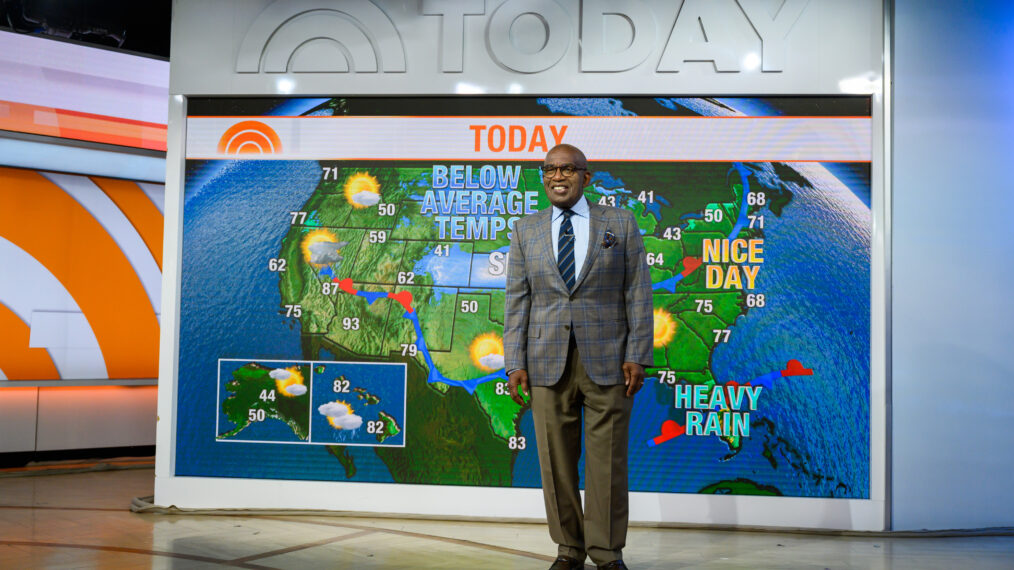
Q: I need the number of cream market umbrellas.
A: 0